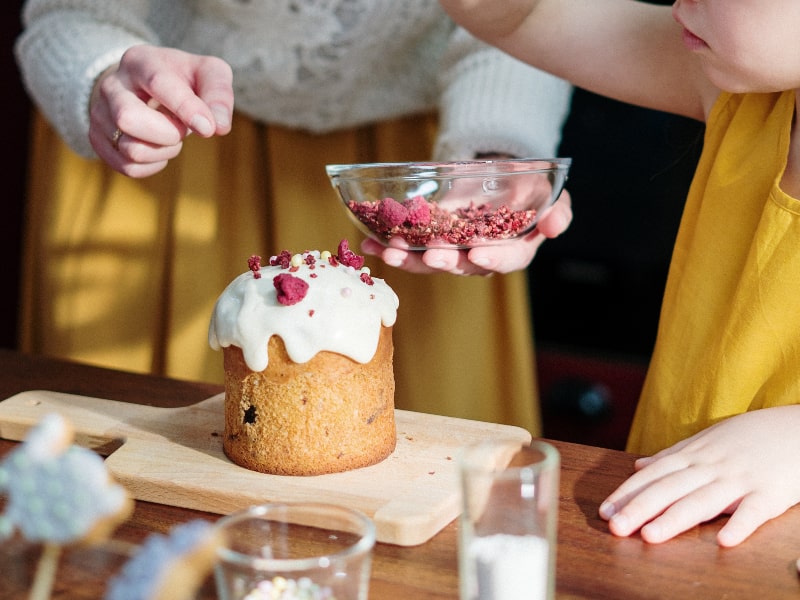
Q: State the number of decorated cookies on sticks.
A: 2